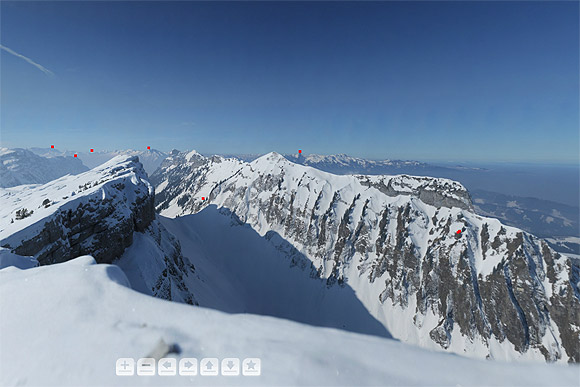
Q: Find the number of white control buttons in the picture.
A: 7